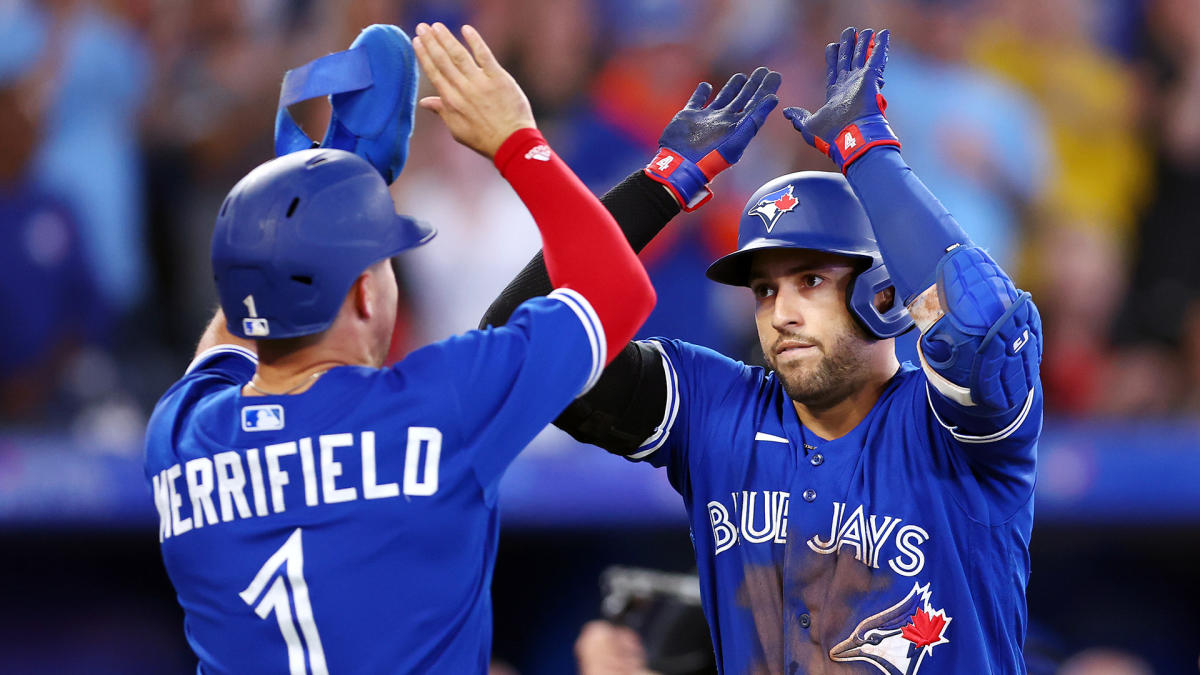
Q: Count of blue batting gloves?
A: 2